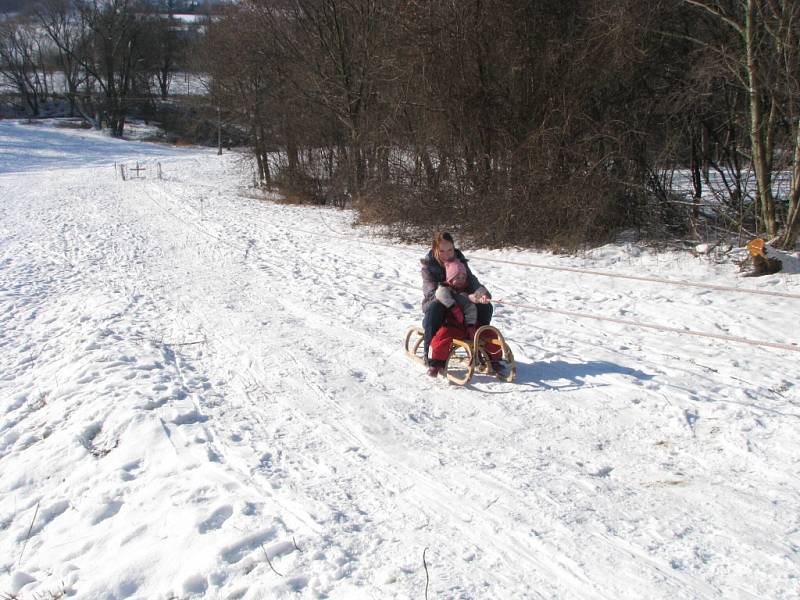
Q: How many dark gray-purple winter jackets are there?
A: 1